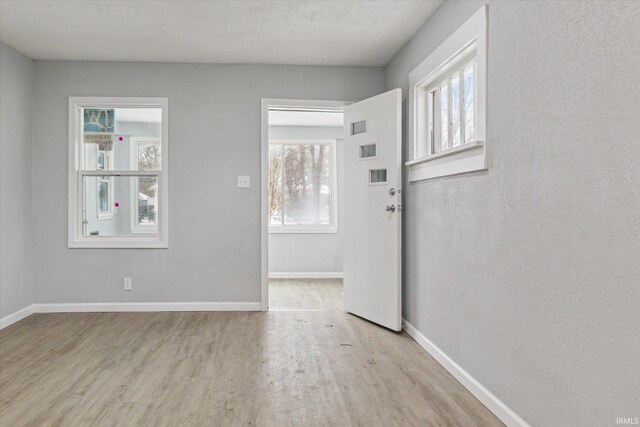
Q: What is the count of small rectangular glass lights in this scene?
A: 3